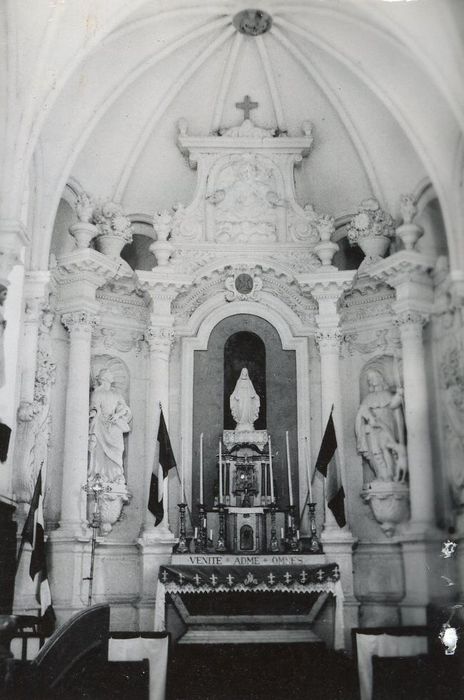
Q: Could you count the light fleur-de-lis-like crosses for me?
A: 10